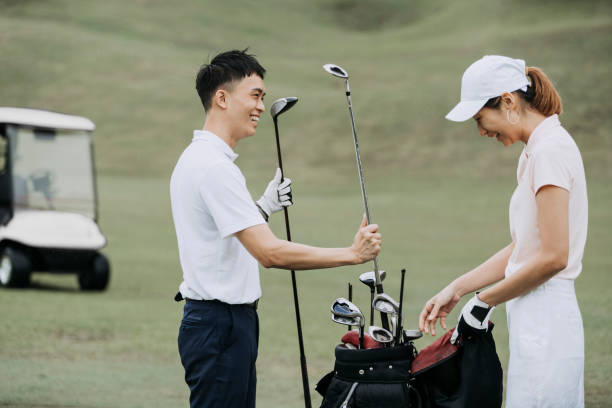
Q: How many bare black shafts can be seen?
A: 2